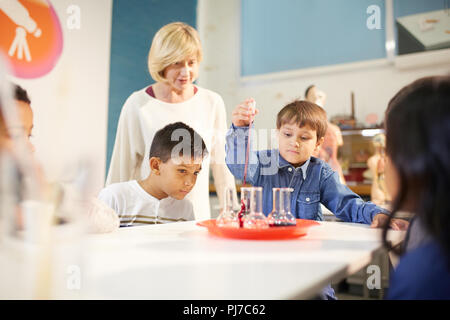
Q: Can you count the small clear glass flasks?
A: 5